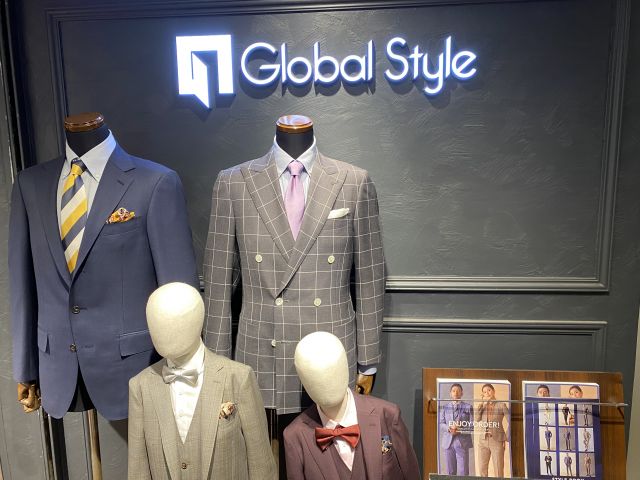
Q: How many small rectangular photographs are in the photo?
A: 9